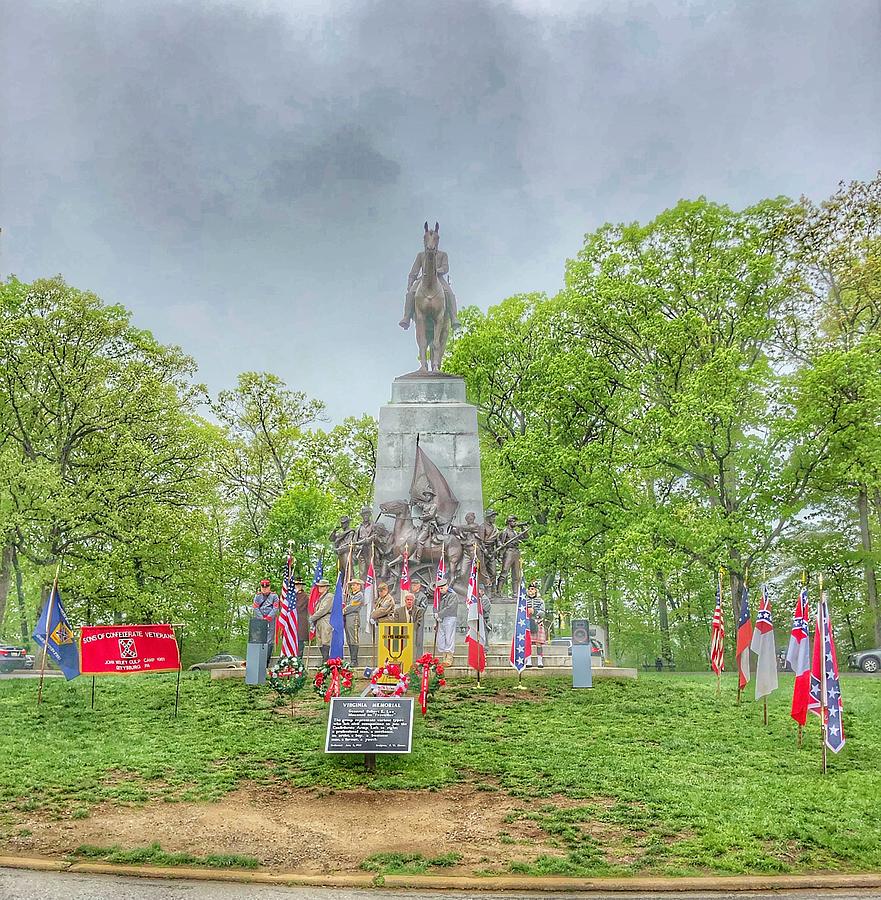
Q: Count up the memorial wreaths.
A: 4